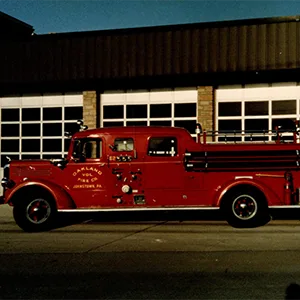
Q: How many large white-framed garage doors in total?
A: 3